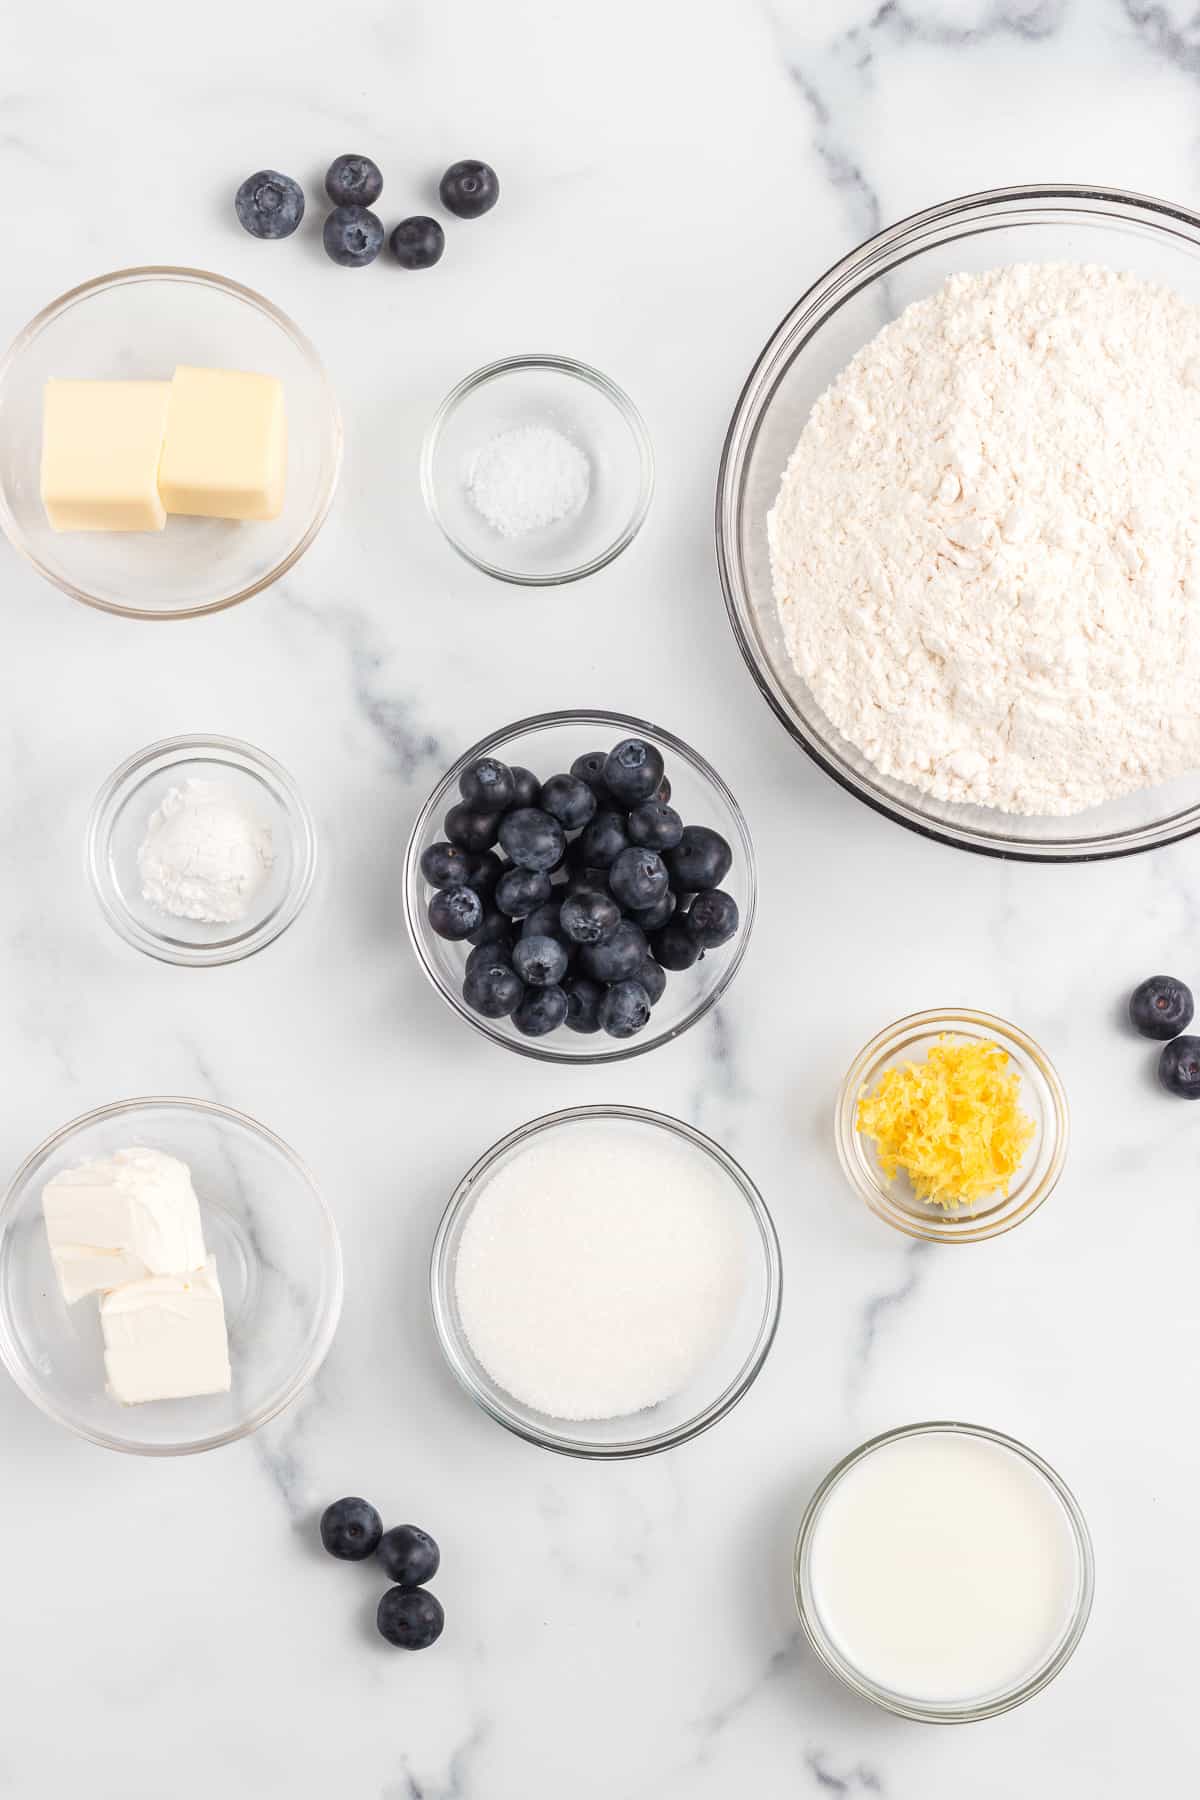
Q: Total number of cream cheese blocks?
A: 2